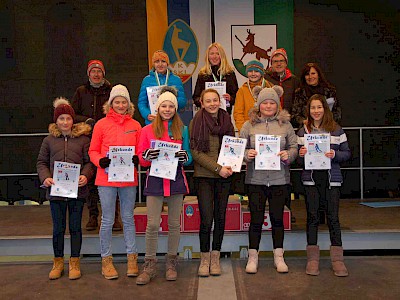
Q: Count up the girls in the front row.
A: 6